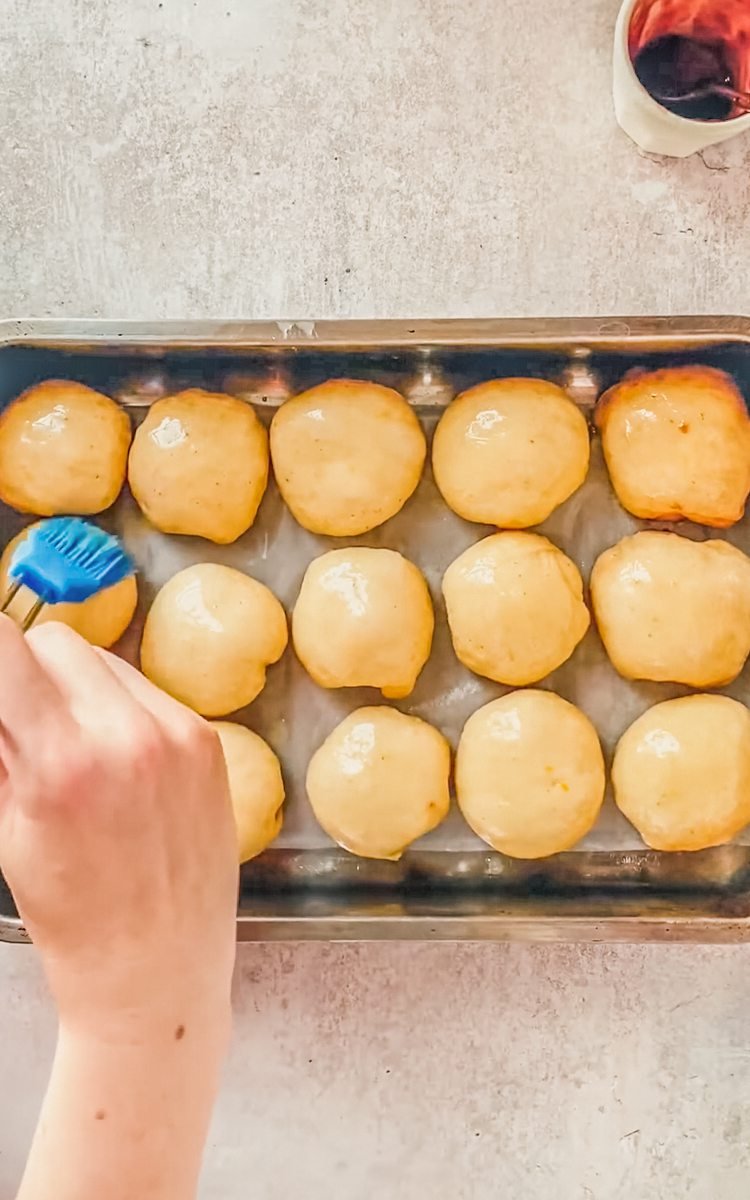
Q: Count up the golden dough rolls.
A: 14